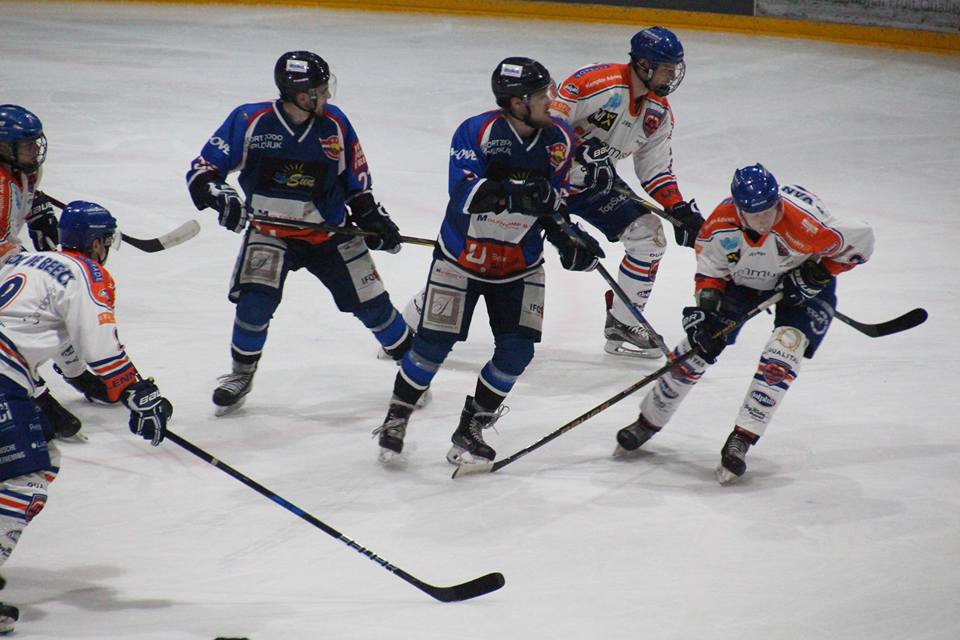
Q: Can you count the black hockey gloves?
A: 10